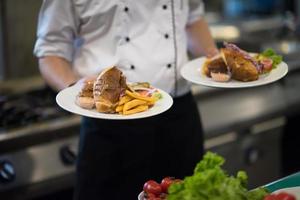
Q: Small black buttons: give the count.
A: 6